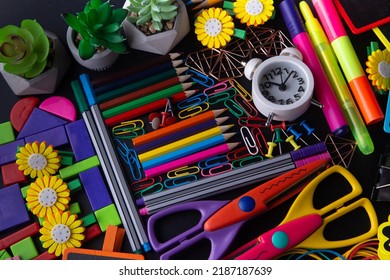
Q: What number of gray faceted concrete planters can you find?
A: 2